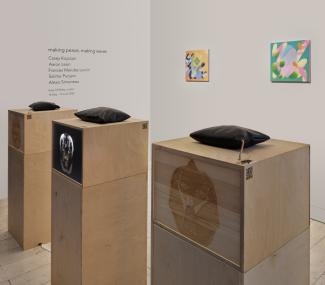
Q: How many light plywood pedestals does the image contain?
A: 3